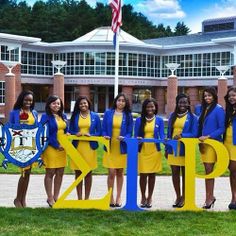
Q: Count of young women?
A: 8